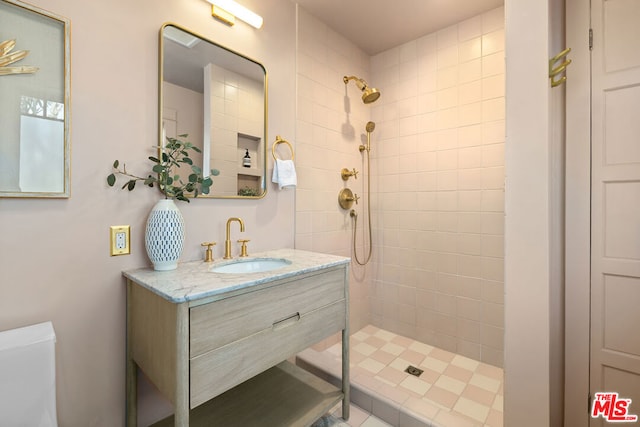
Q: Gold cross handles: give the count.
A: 4